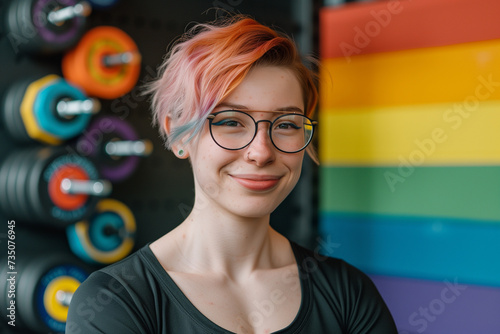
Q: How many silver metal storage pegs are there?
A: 6